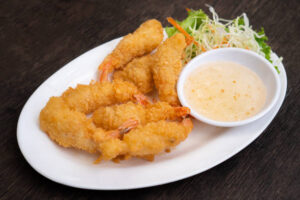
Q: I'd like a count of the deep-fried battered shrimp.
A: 7